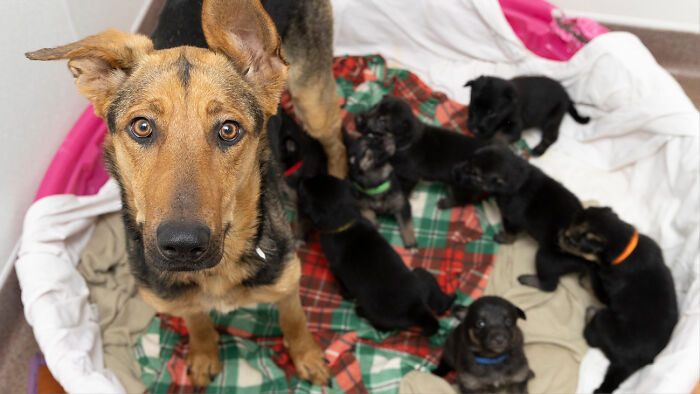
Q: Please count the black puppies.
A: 8